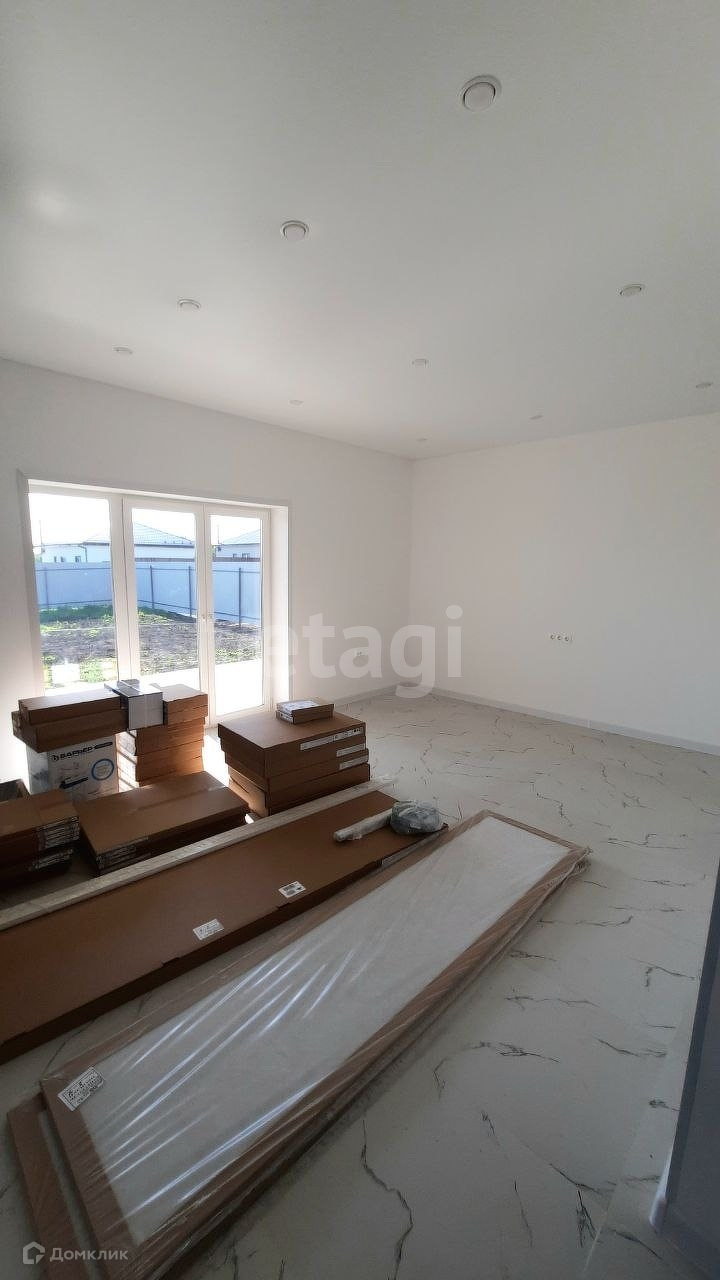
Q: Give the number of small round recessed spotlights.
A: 10